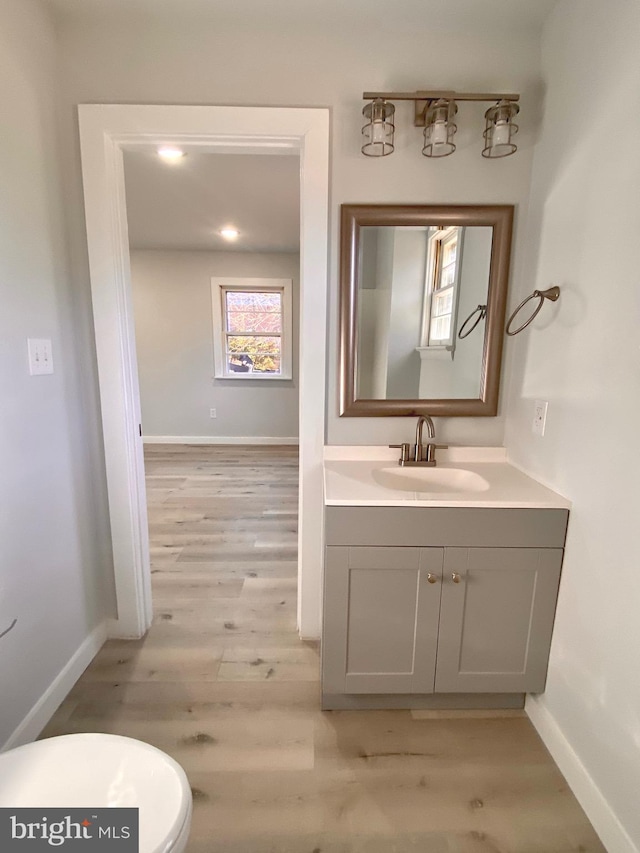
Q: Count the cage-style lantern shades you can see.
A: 3